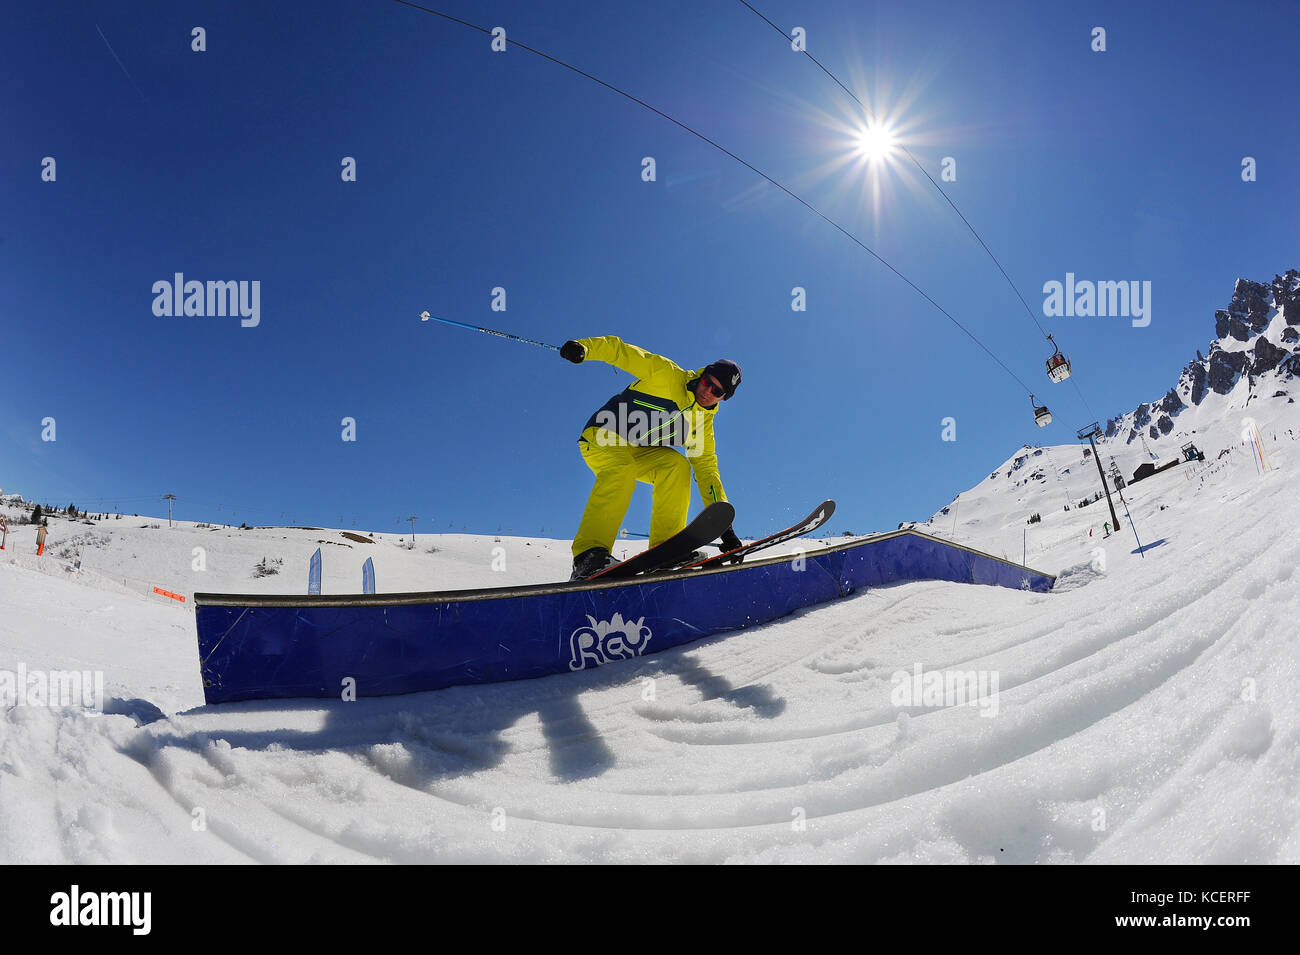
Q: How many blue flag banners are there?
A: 2